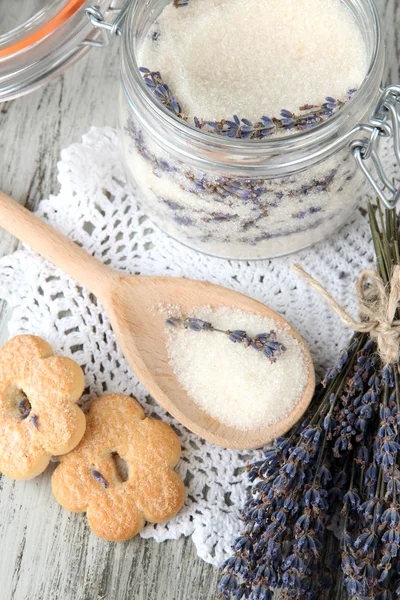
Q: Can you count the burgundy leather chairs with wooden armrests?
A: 0